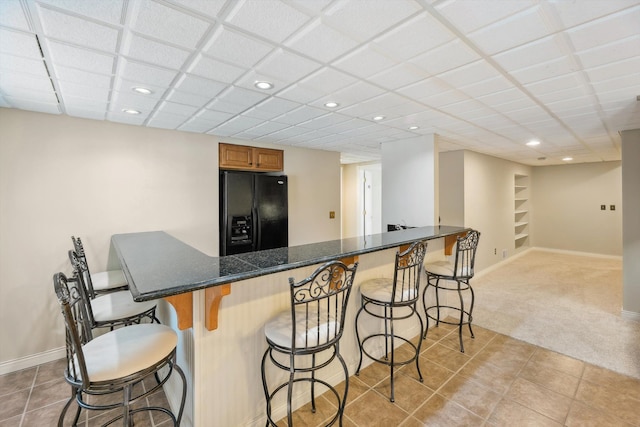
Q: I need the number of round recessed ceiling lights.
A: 8